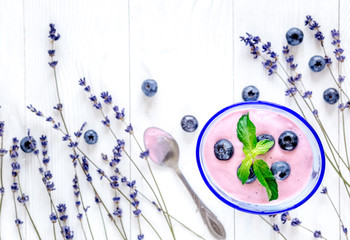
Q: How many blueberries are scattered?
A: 8